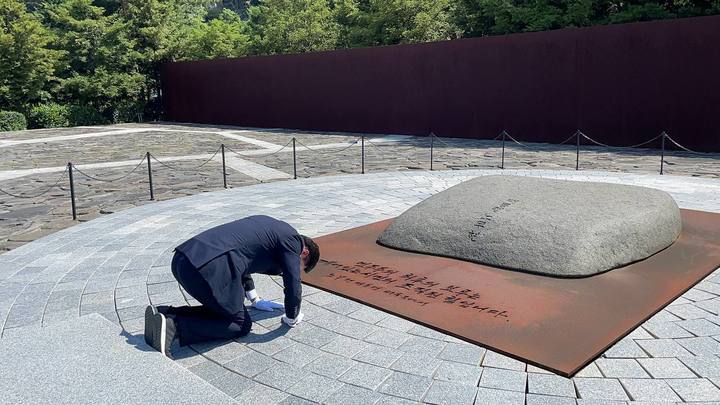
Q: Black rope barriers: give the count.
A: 9